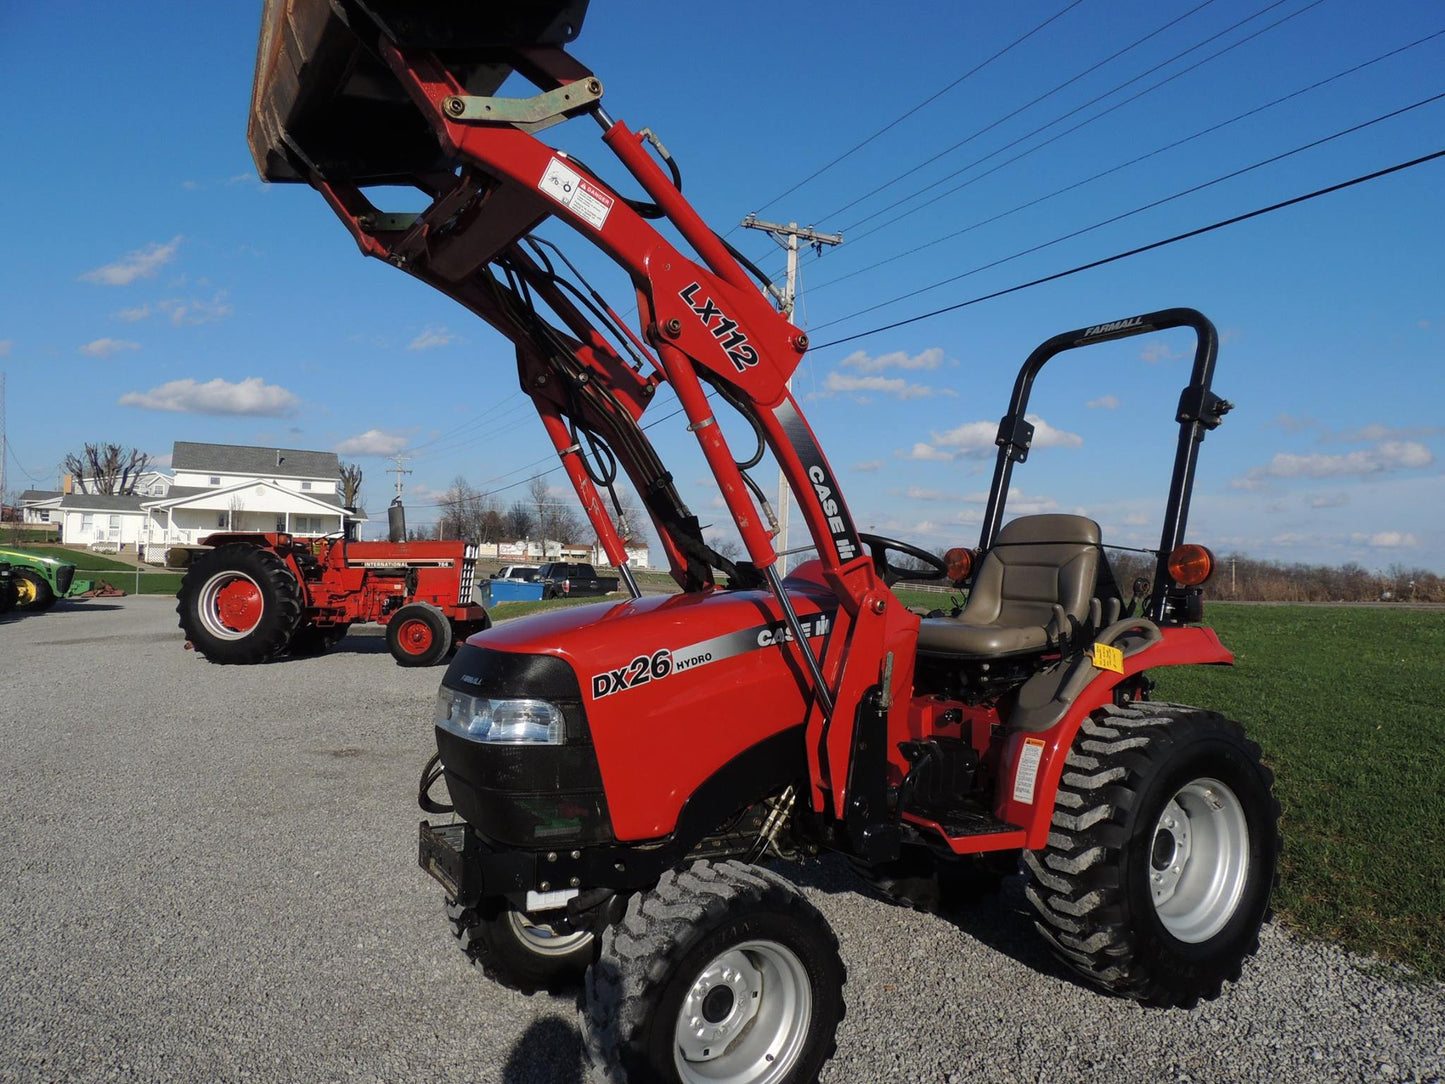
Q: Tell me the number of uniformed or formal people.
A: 0